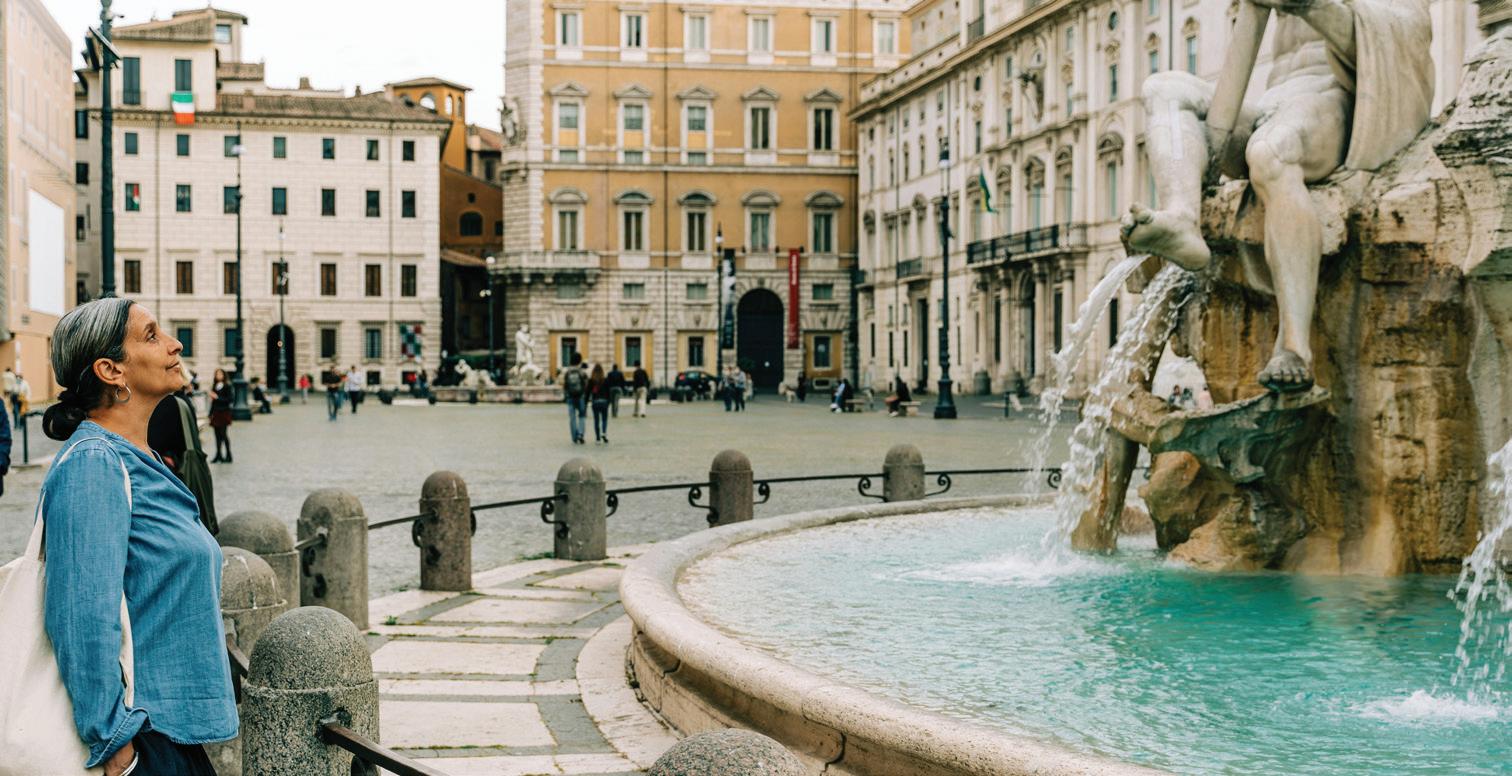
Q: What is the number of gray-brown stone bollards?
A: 9